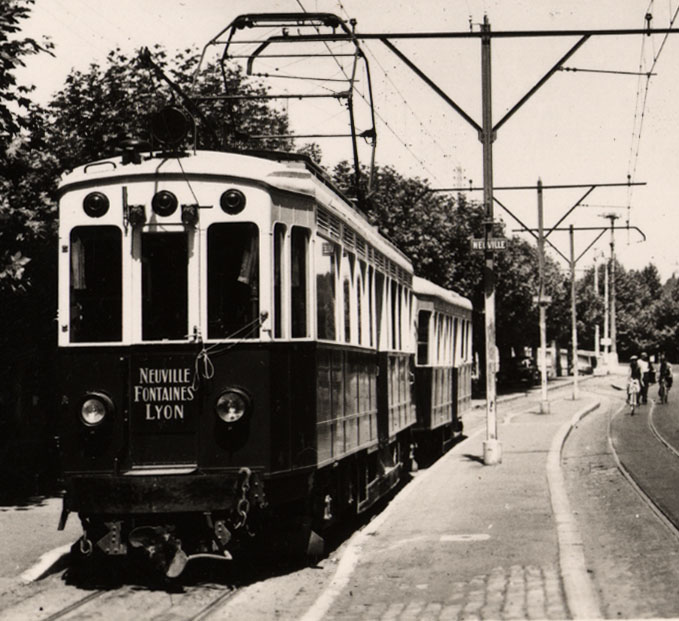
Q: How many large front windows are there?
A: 3